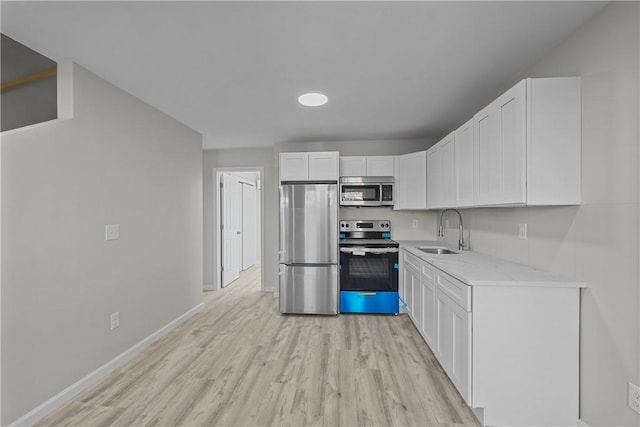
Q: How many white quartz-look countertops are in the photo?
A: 1